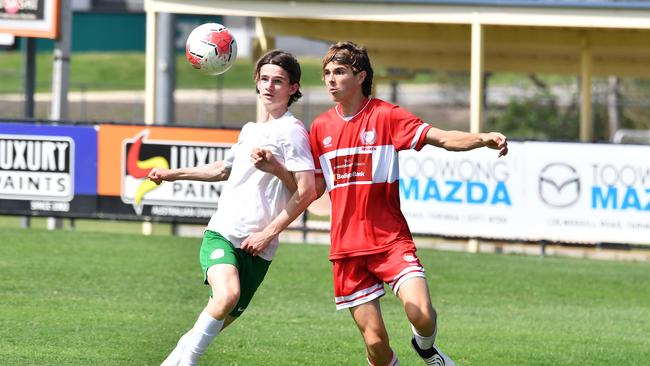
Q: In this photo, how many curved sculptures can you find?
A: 0